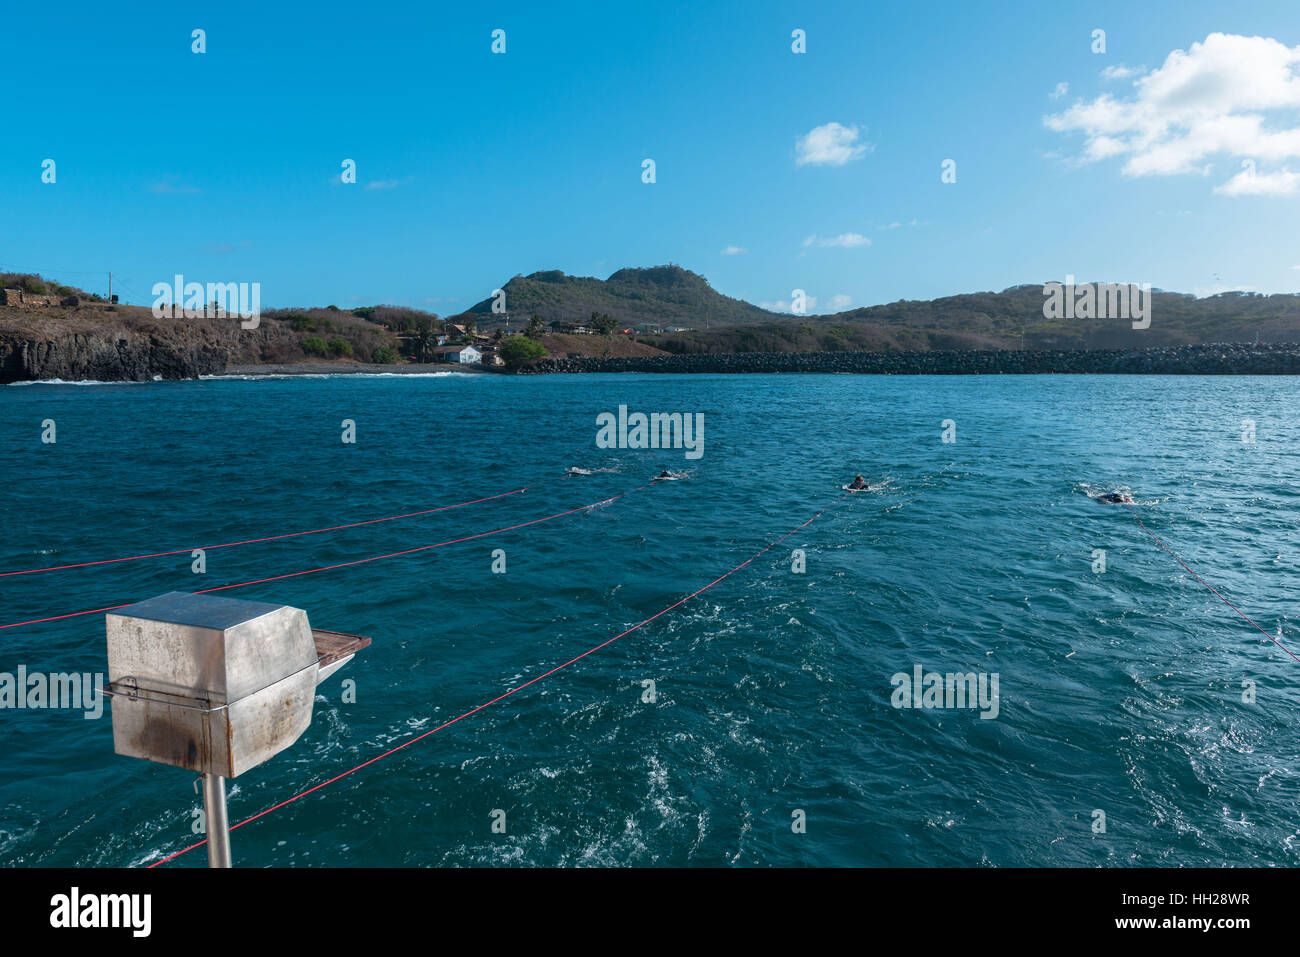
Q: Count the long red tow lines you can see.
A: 4